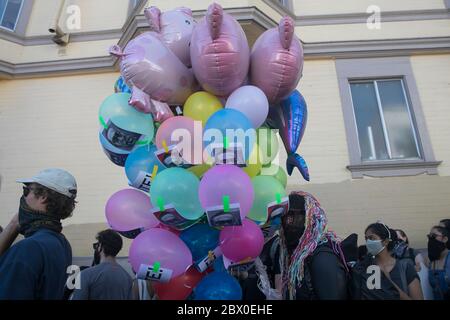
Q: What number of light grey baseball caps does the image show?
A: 1